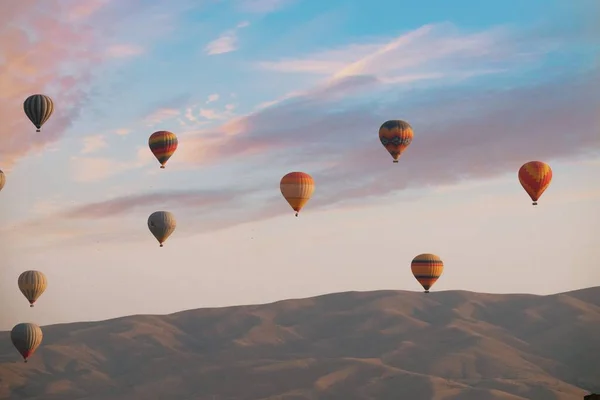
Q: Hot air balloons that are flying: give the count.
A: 10